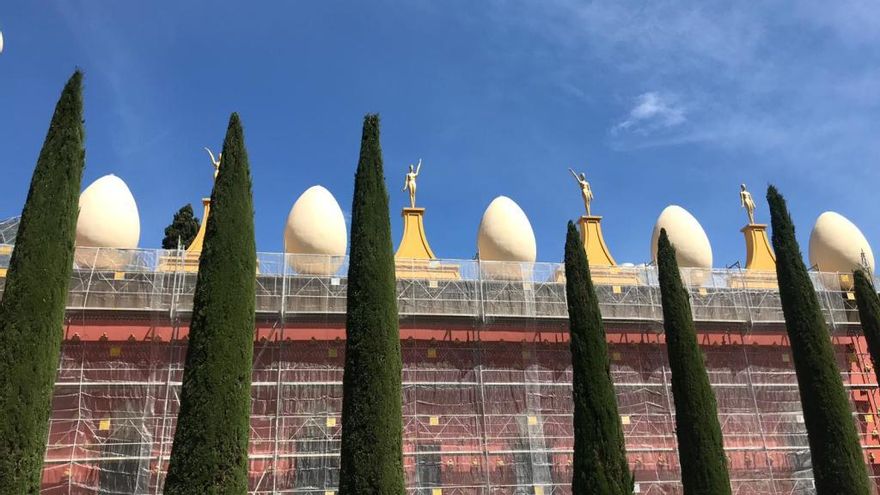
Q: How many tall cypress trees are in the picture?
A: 7